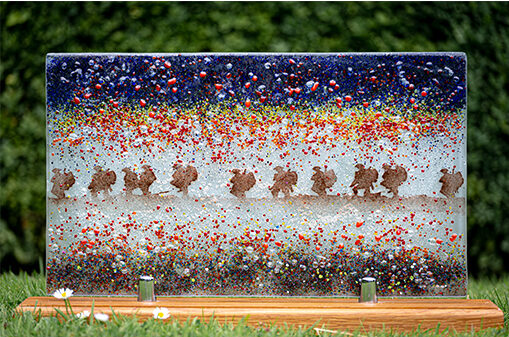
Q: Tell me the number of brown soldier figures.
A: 11